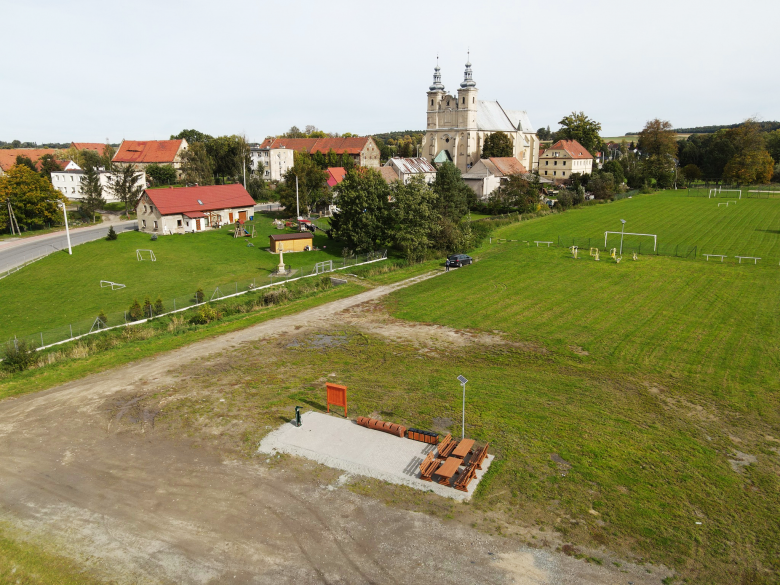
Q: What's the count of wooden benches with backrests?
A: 4